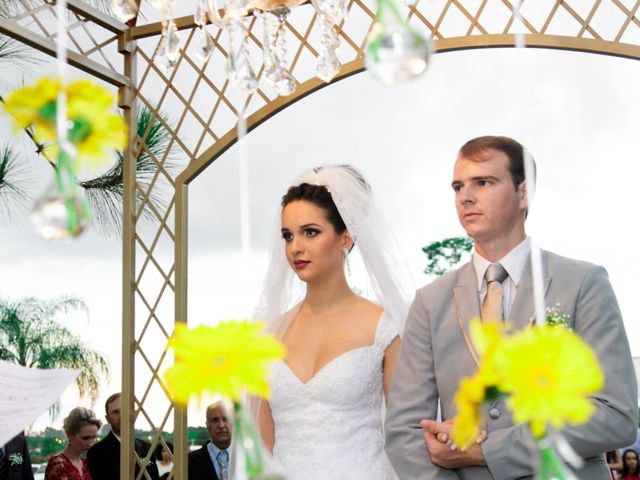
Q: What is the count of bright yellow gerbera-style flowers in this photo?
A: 5